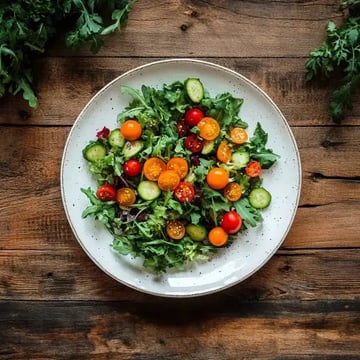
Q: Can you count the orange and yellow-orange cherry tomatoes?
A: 12